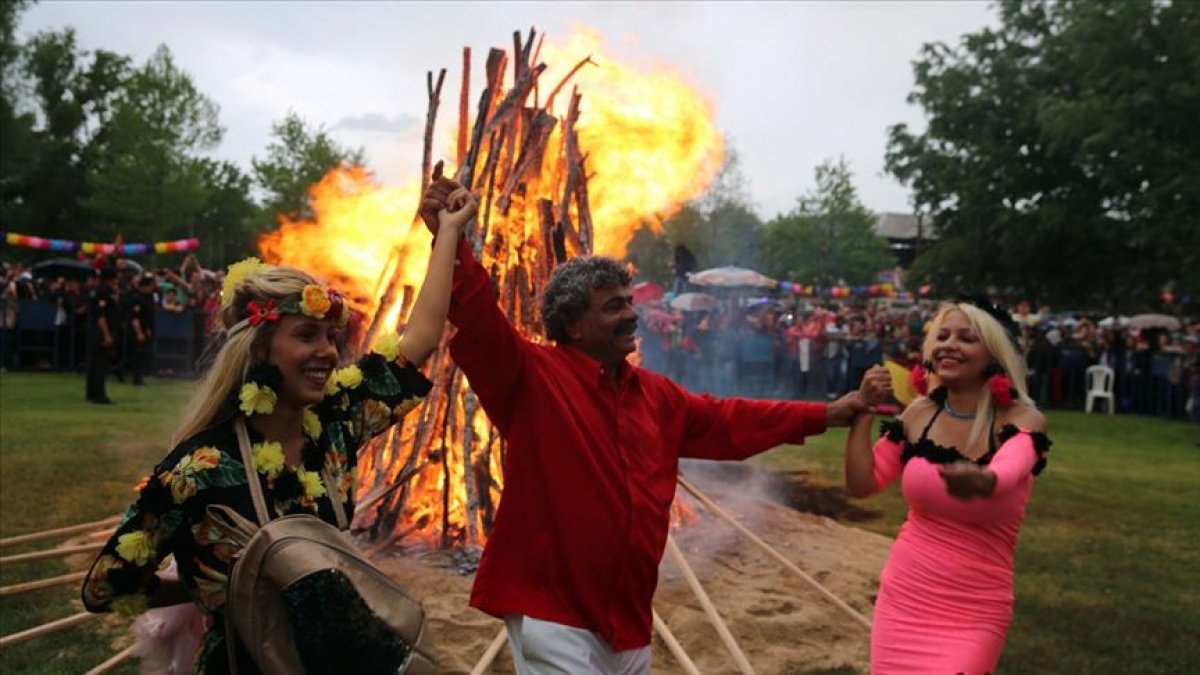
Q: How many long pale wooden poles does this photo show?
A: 9